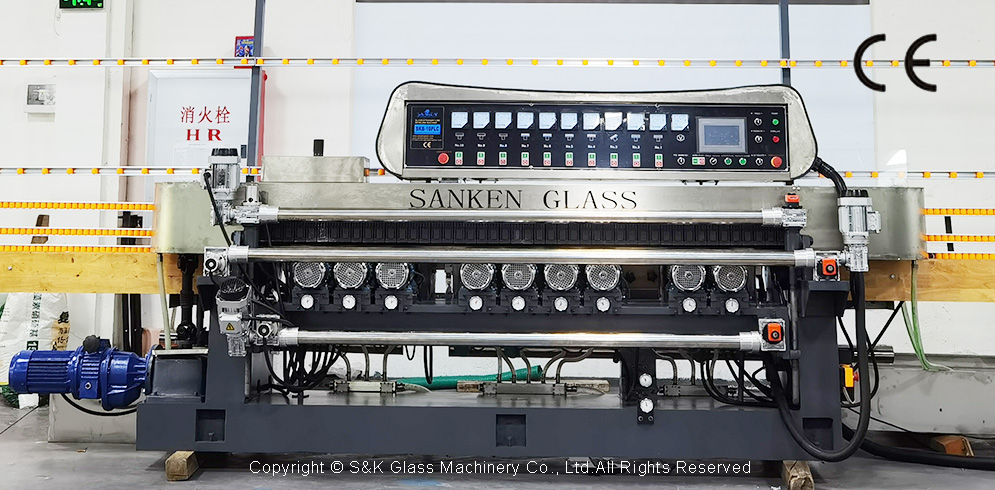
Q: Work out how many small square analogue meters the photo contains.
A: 11